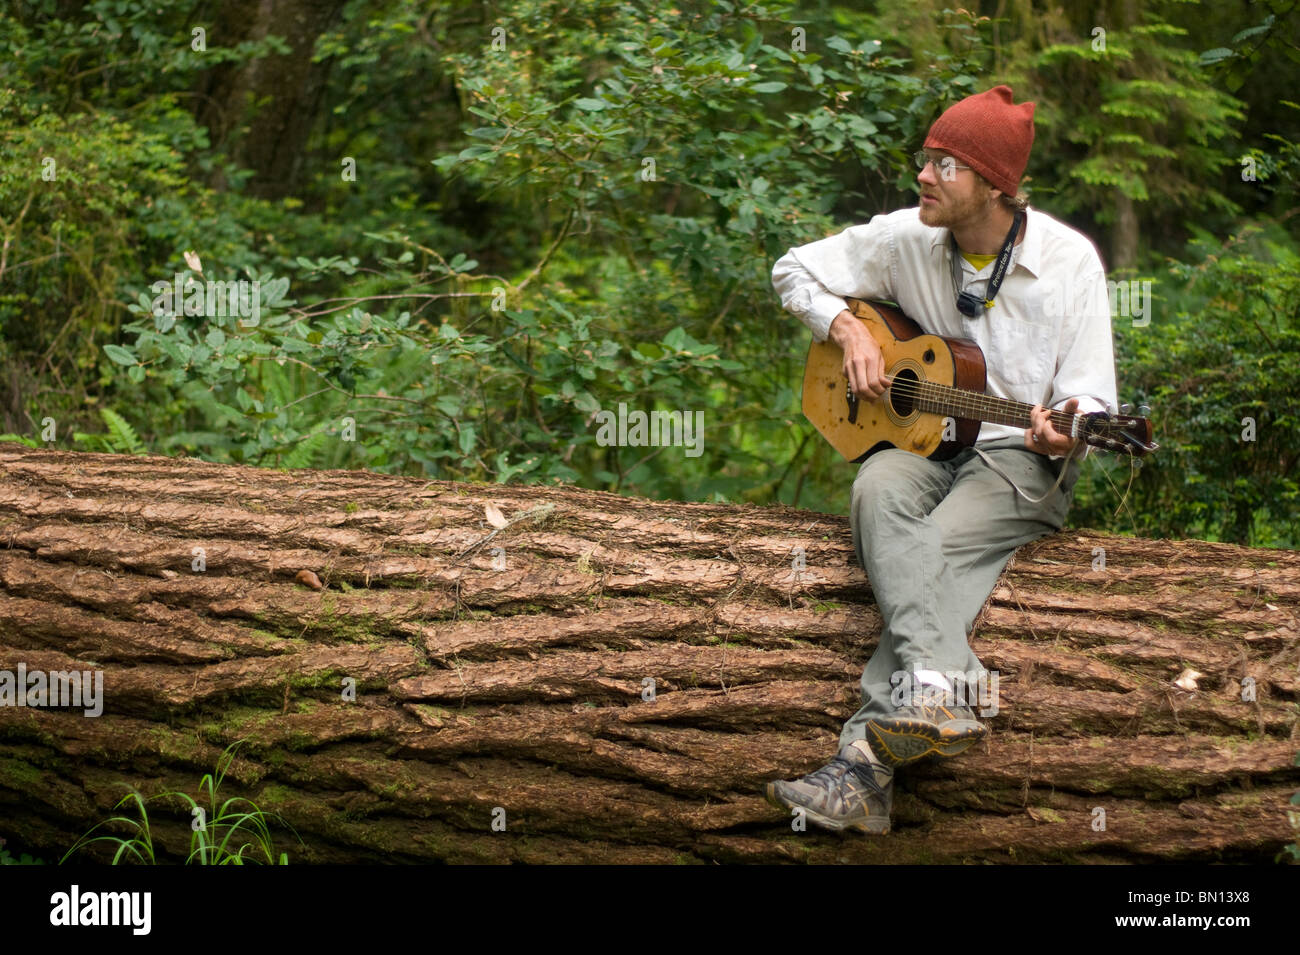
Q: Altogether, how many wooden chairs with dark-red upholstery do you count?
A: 0